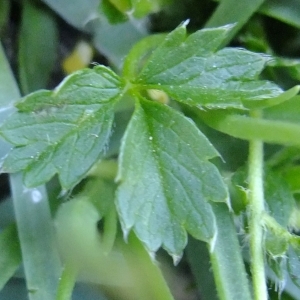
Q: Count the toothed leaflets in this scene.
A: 3